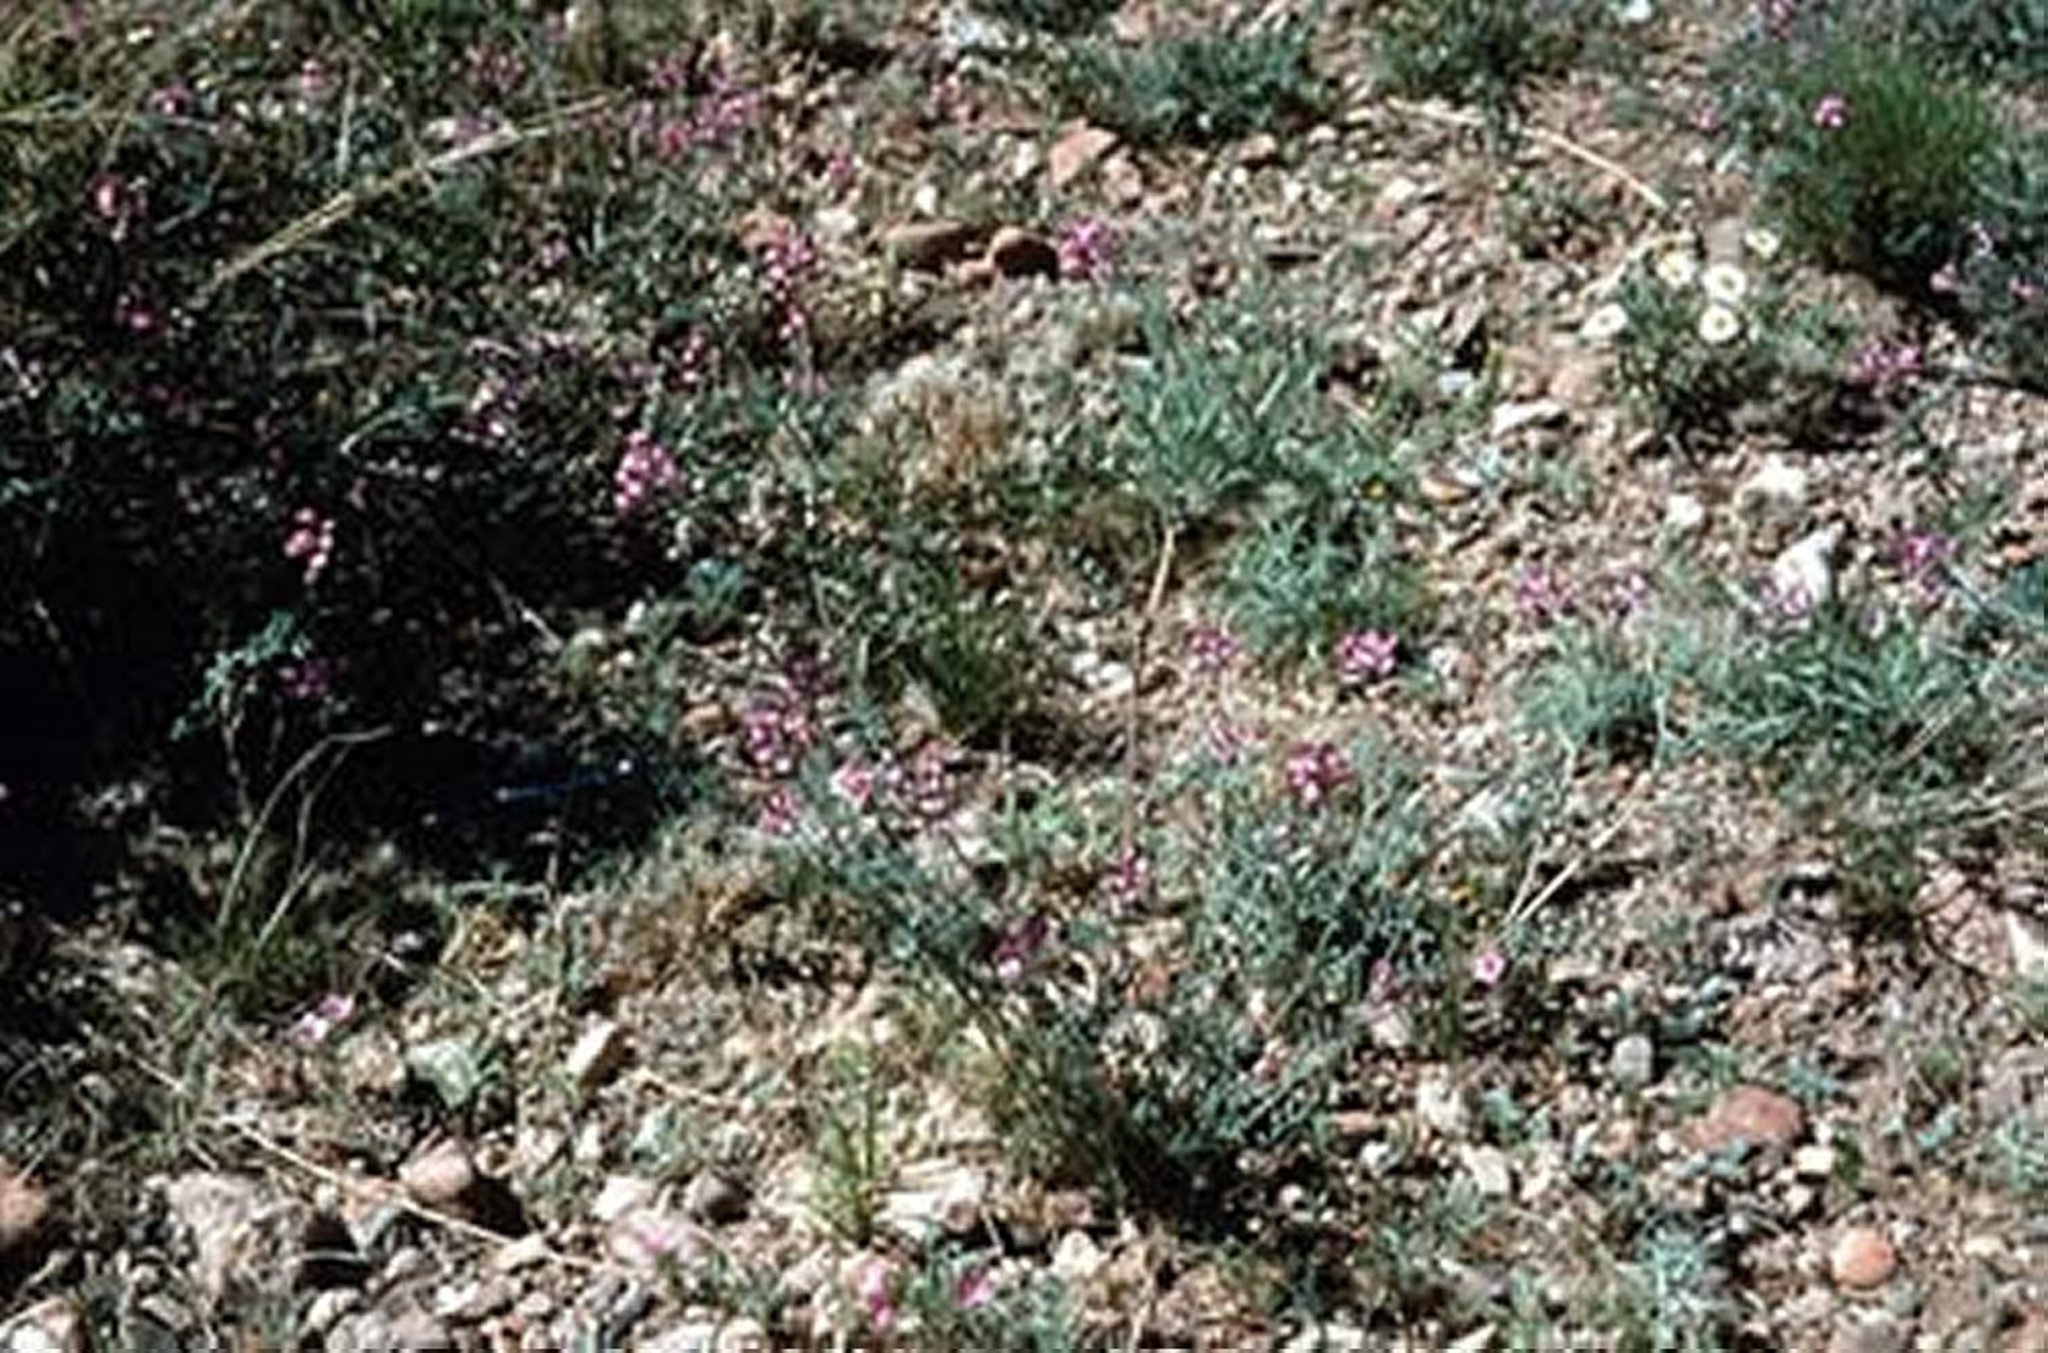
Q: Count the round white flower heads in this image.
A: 5